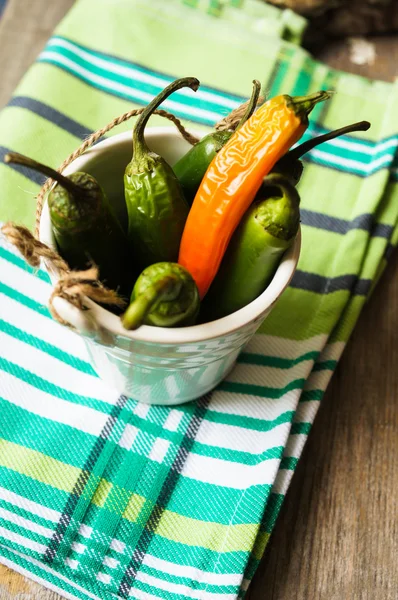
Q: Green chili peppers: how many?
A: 6